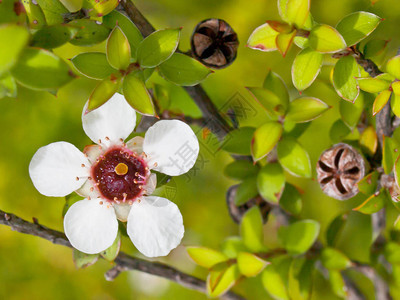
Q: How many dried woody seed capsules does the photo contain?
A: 3